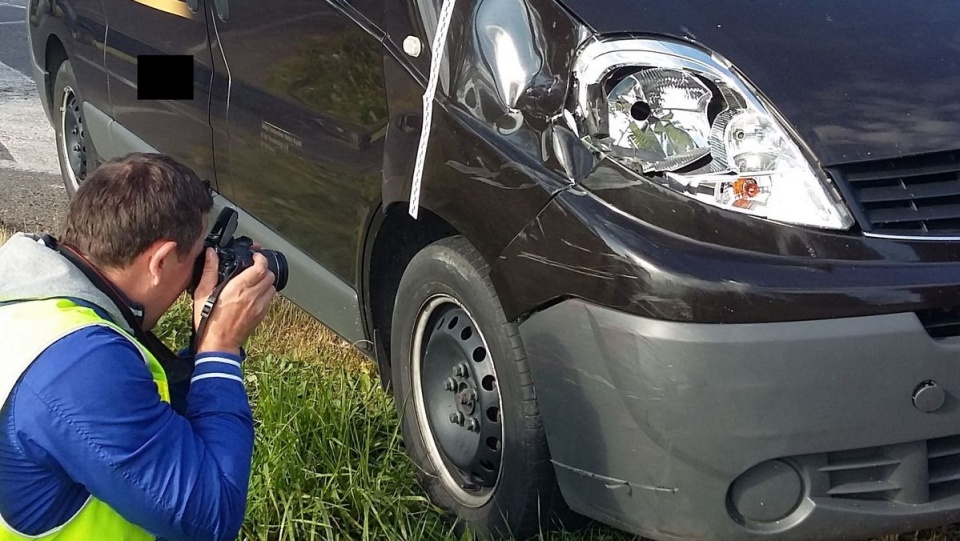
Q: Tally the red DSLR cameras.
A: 0